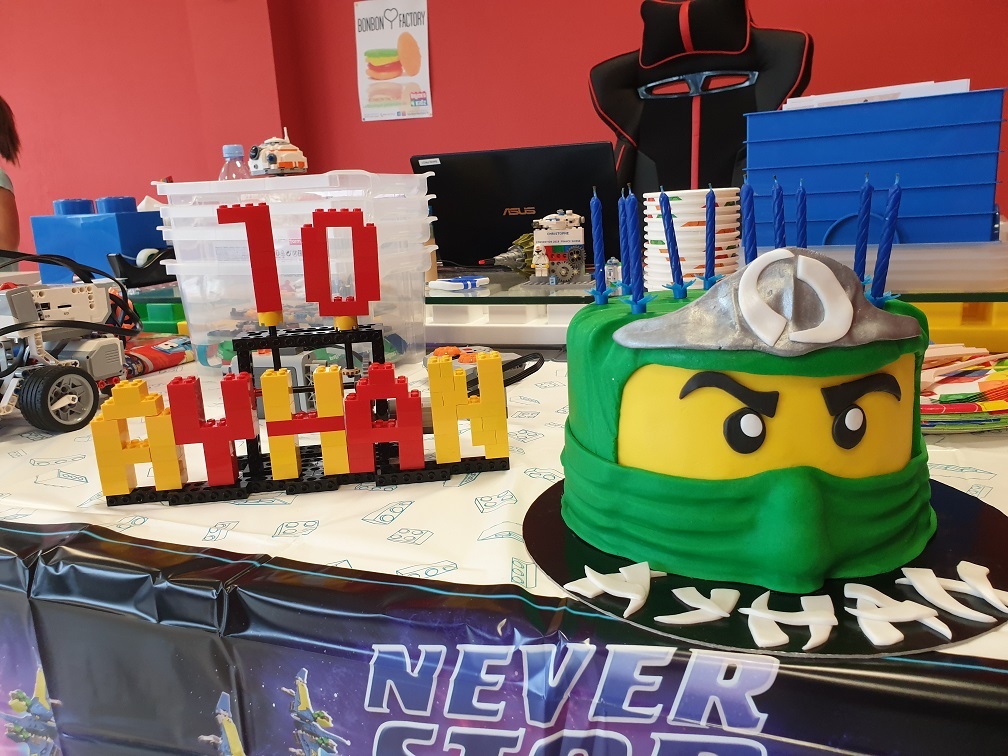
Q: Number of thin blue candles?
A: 10